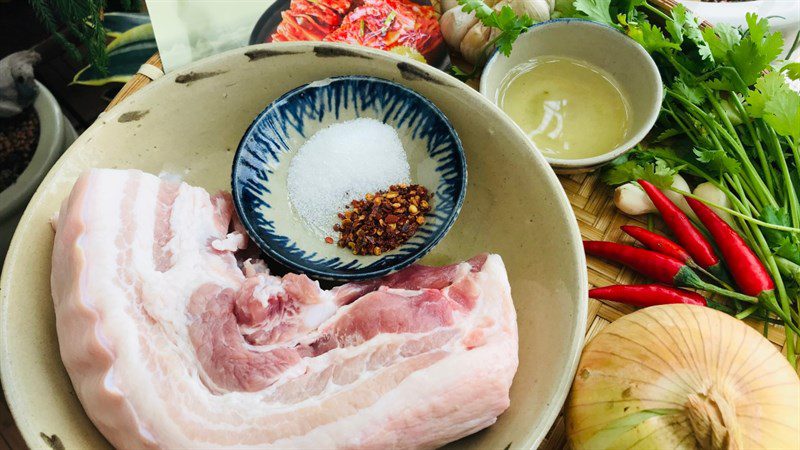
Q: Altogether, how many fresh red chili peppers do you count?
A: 5